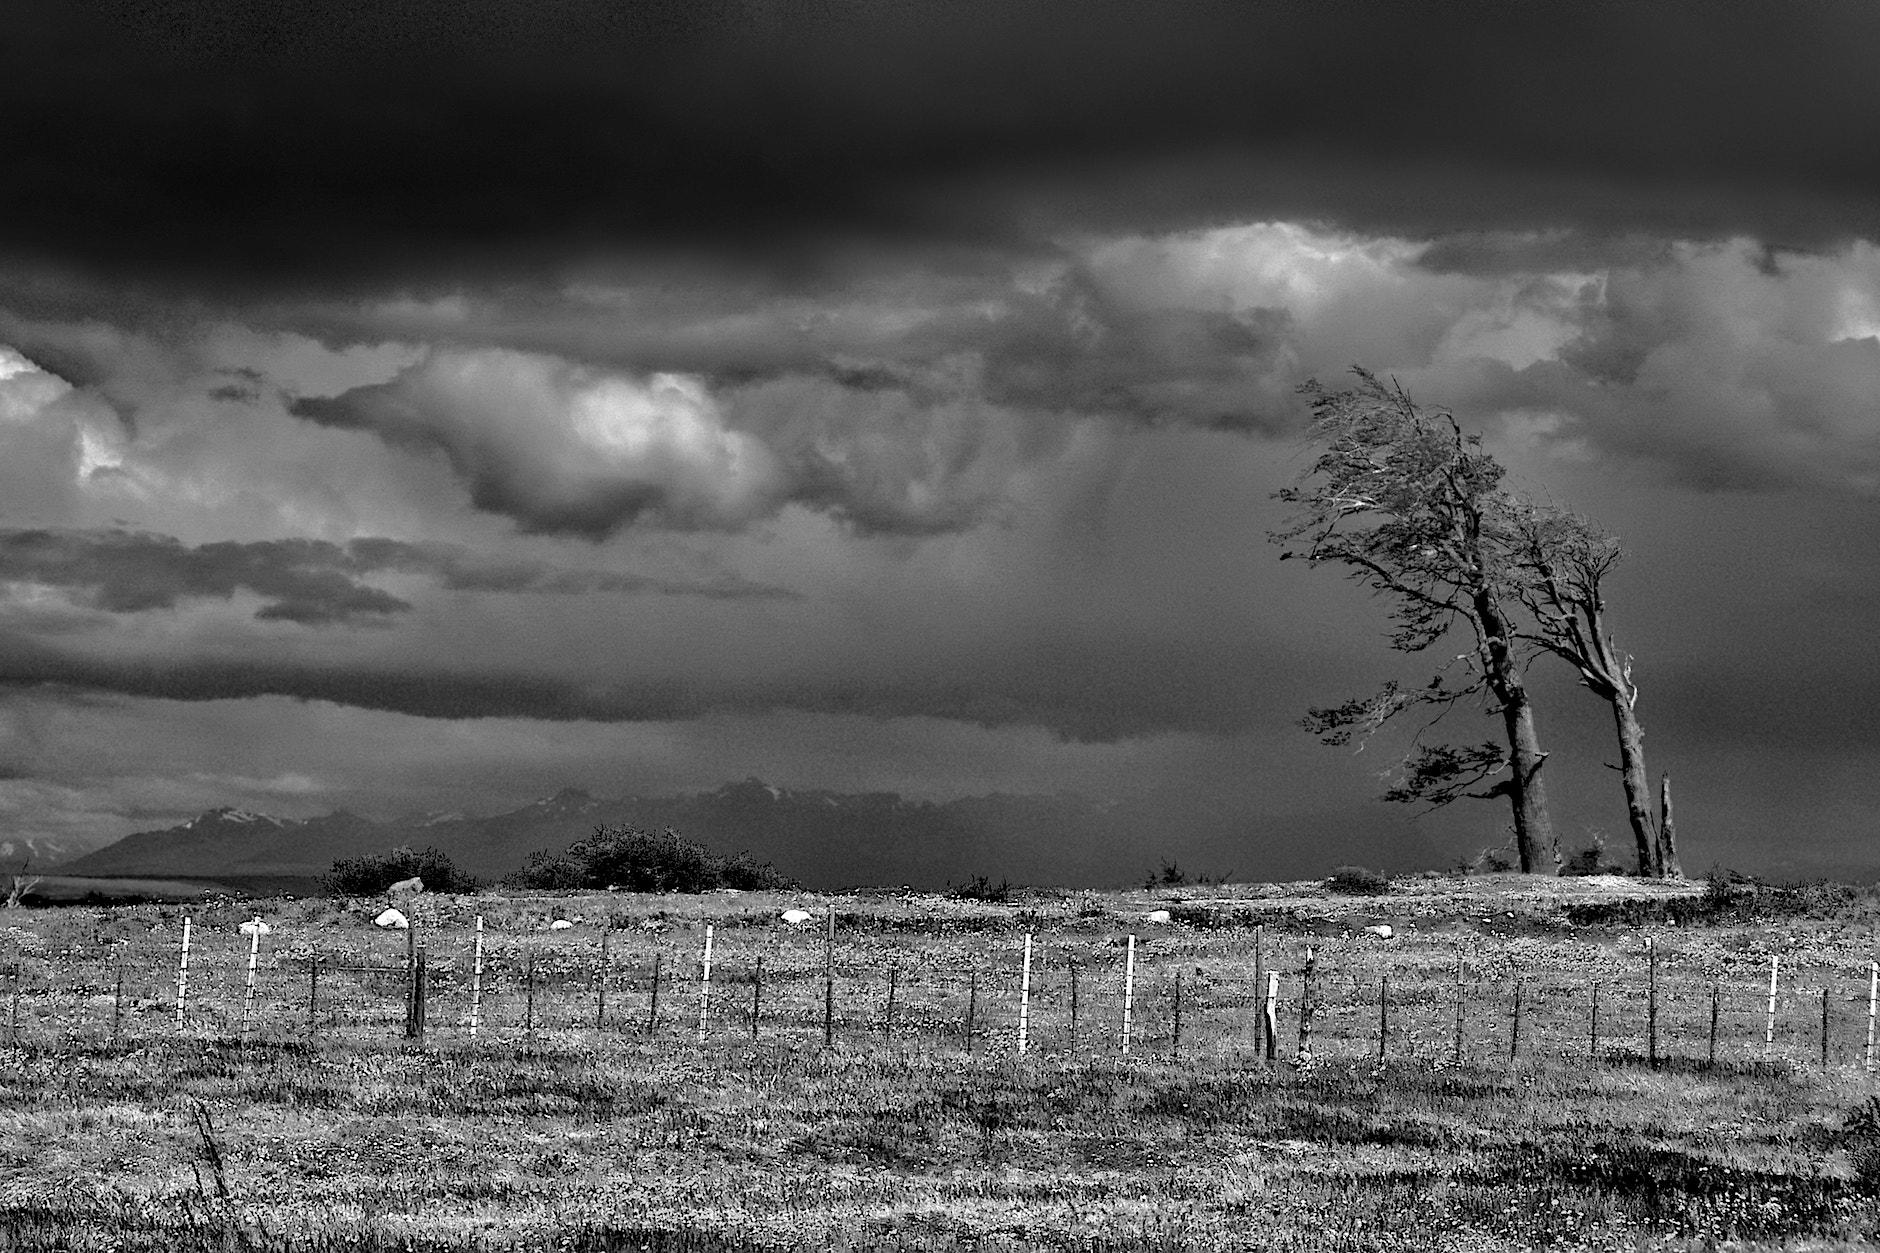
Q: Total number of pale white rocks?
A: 6